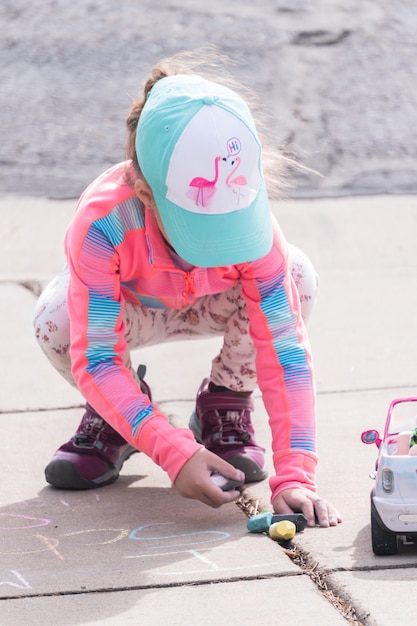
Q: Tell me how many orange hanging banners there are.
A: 0